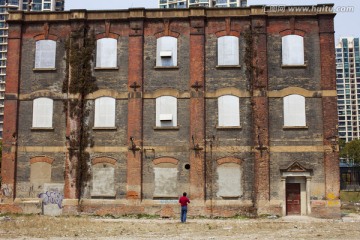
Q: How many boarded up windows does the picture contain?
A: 14